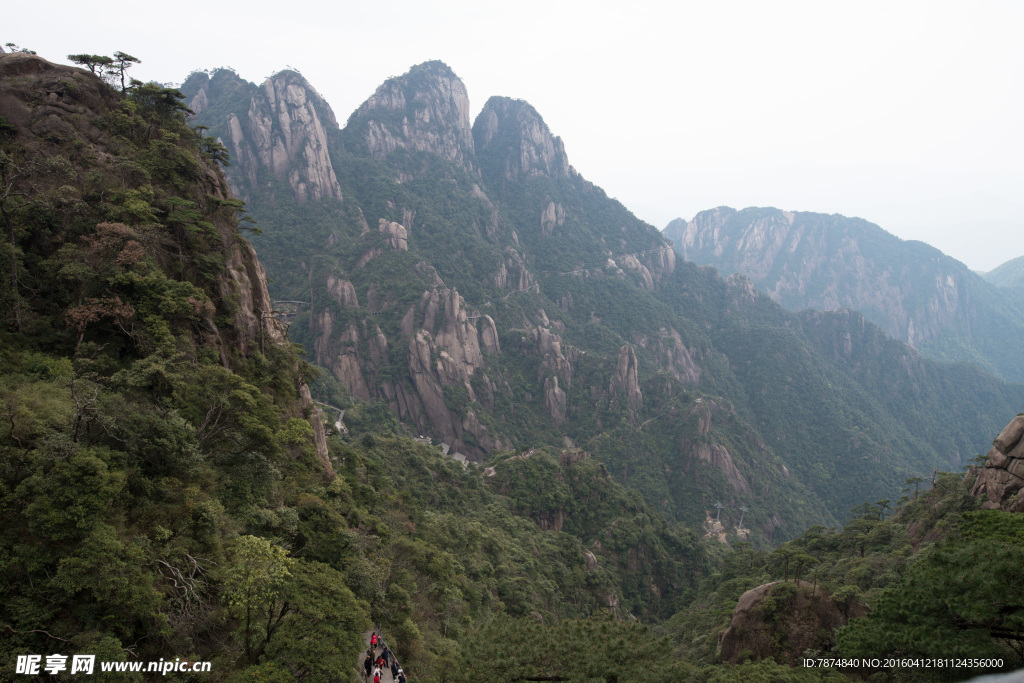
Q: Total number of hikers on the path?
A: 9